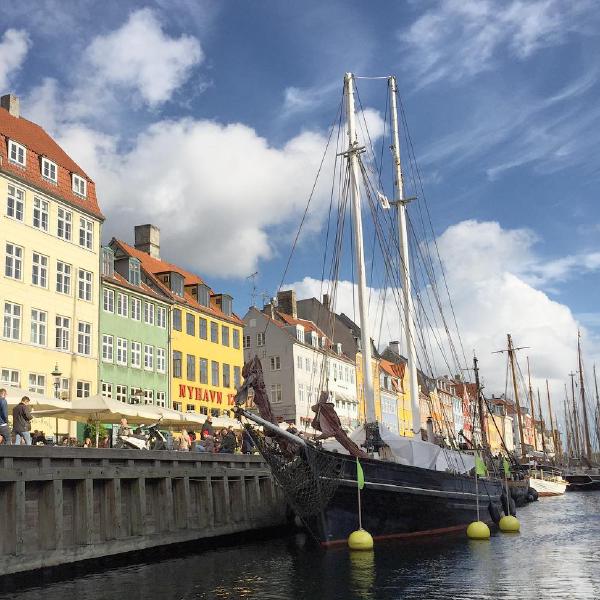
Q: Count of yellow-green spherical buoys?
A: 3